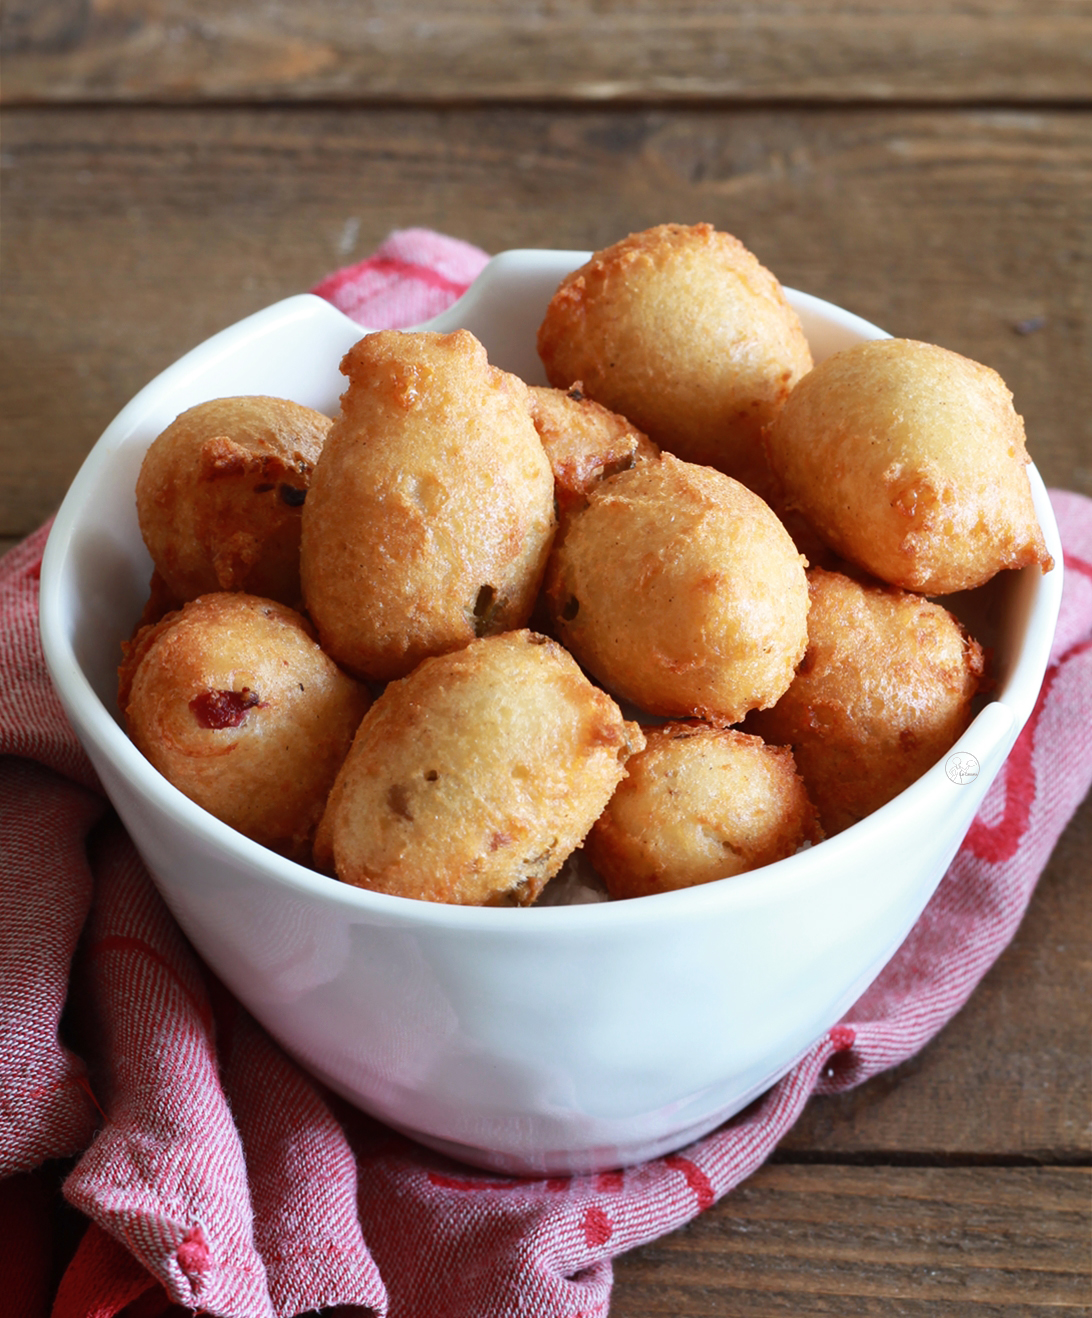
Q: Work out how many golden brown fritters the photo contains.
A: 10